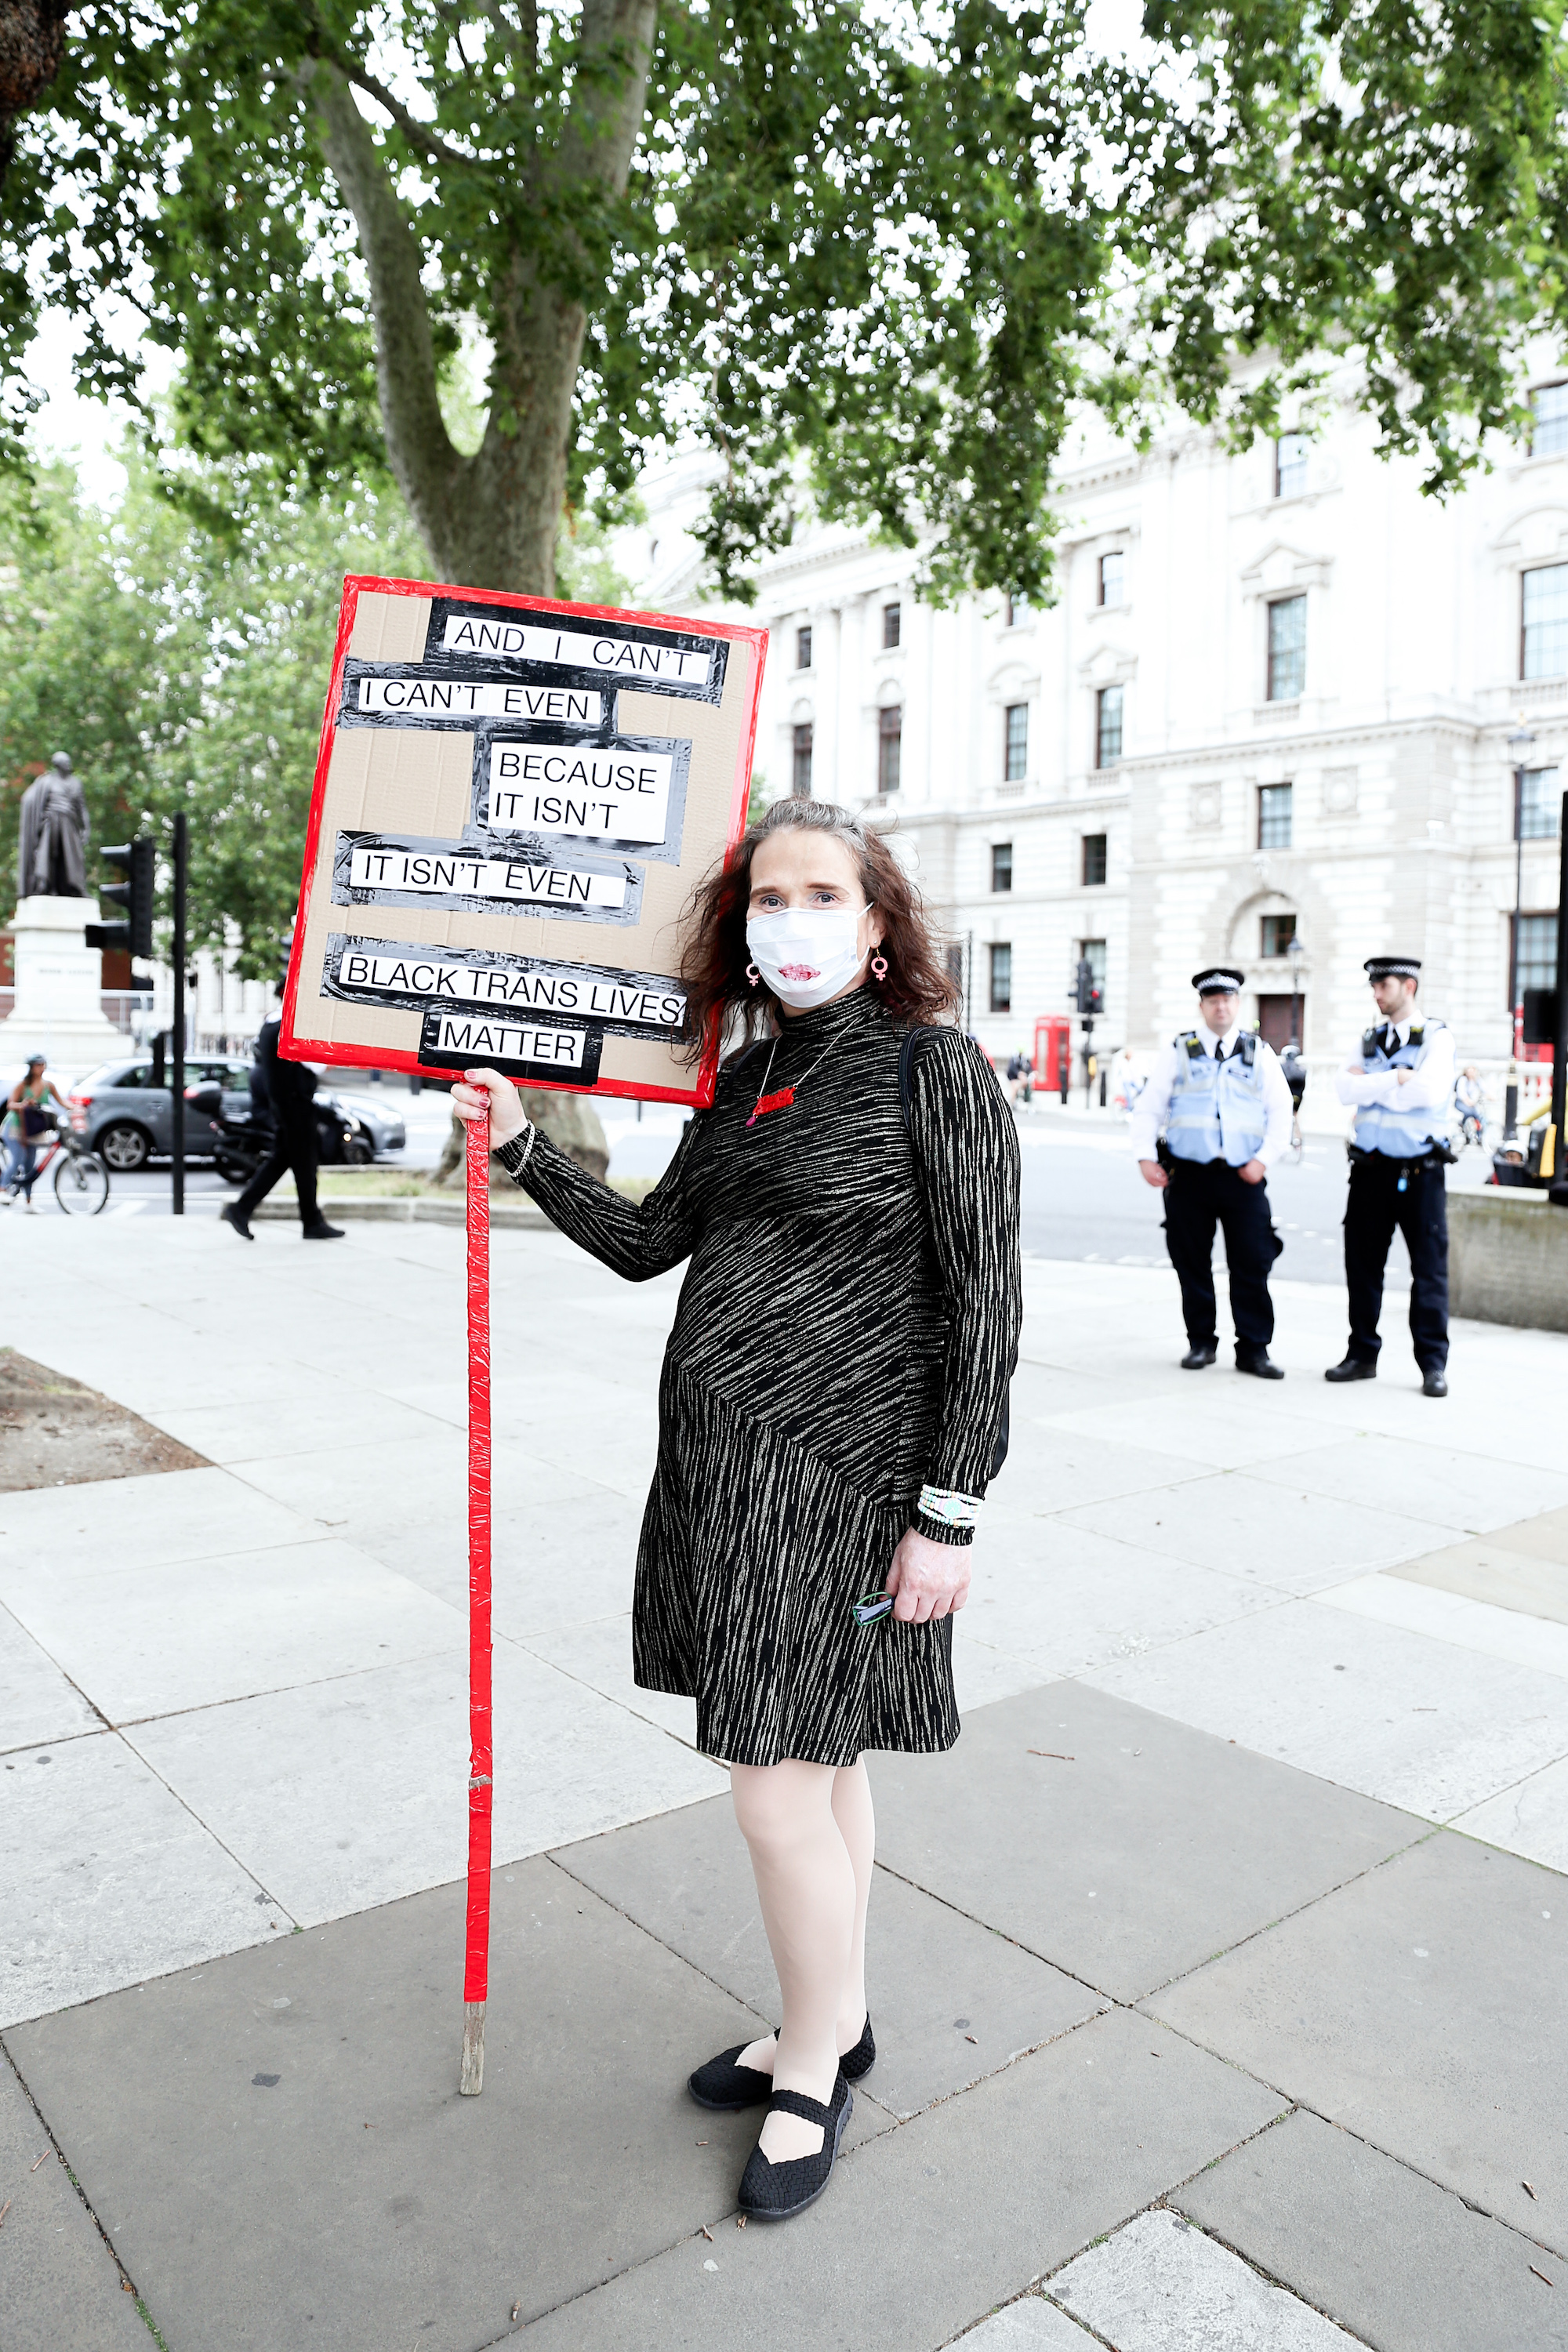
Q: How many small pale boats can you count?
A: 0